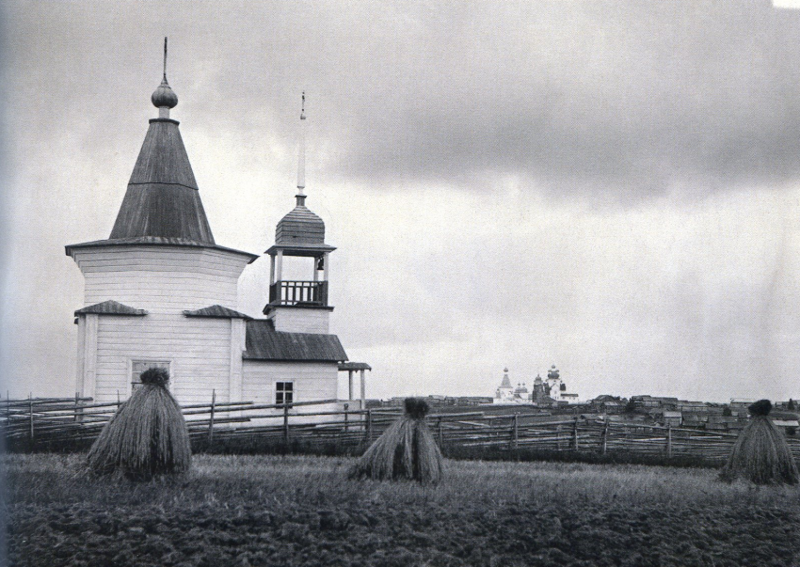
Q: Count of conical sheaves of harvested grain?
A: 3